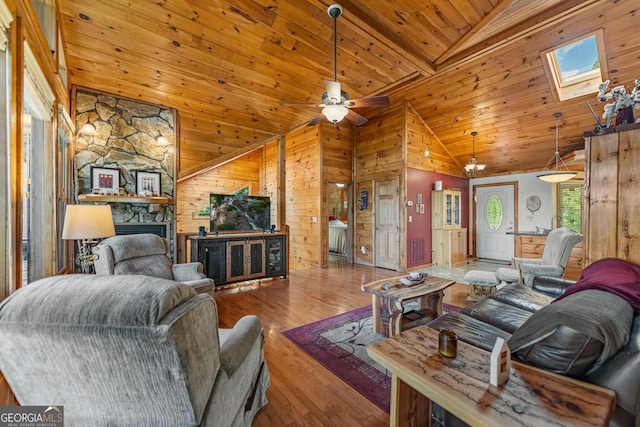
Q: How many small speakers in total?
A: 2